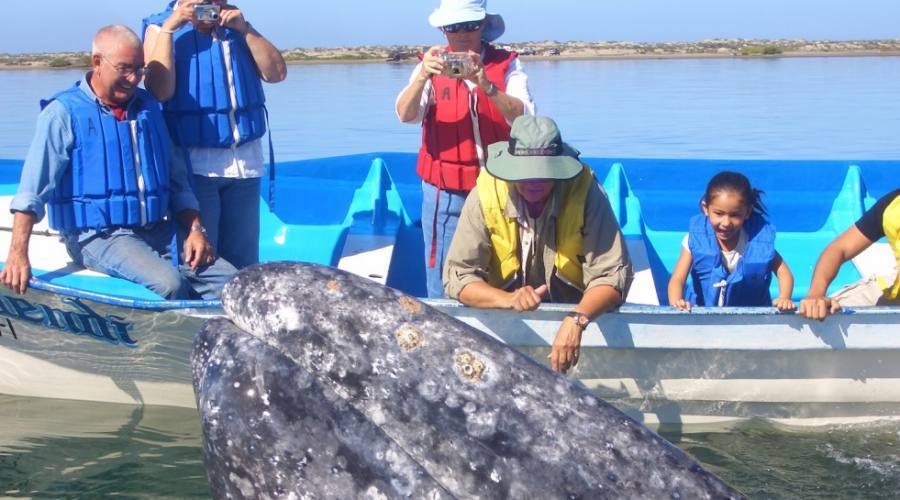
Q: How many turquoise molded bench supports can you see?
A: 3